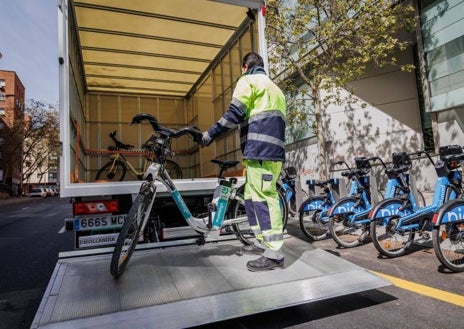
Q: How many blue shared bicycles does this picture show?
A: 5